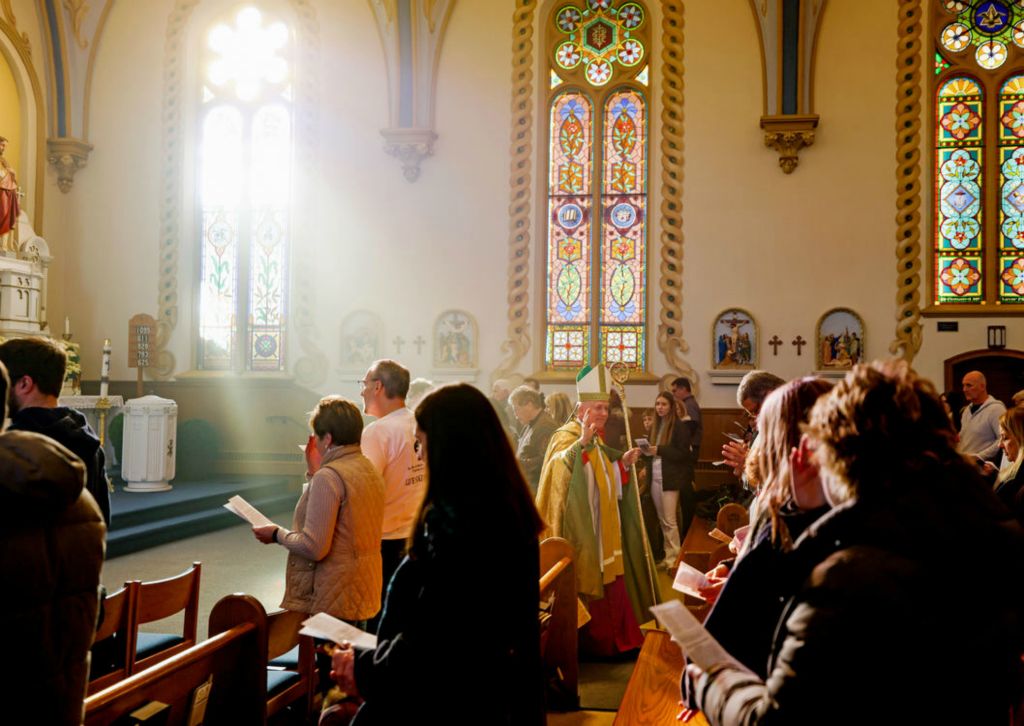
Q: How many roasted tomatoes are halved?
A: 0